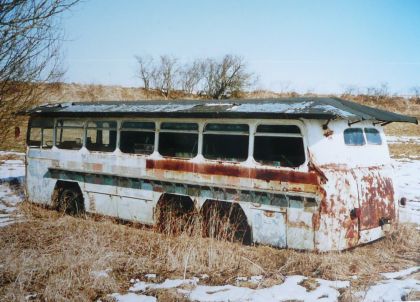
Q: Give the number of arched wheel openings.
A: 3